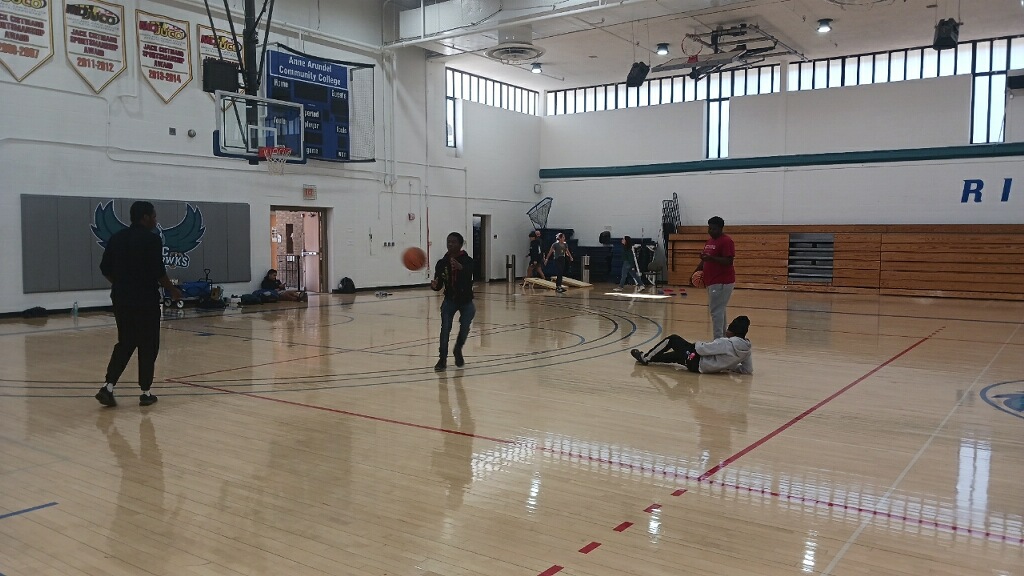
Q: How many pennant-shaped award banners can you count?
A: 4